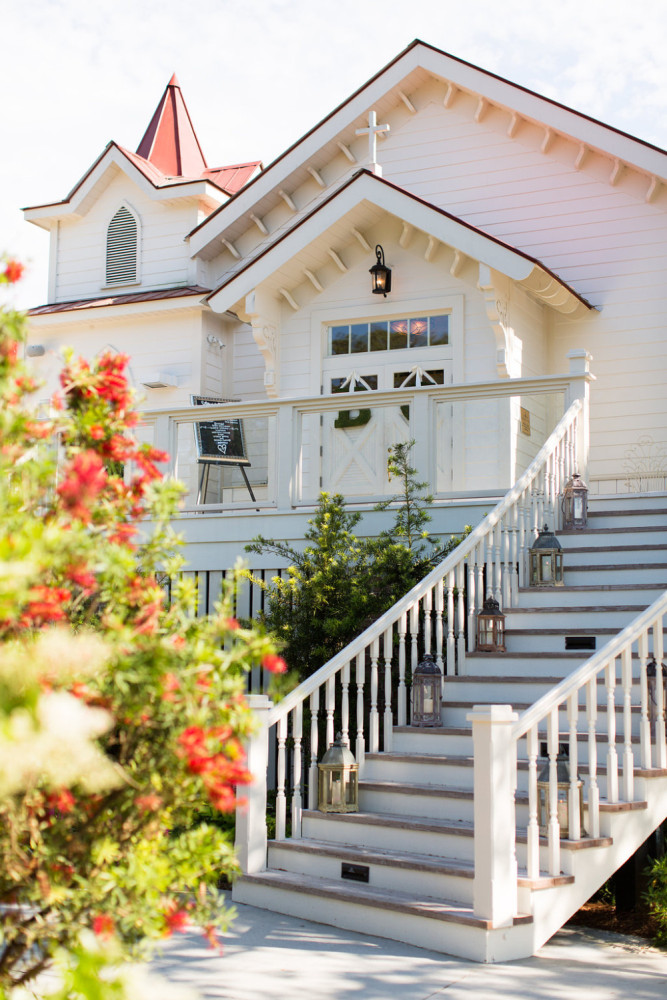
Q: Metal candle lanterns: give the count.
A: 7